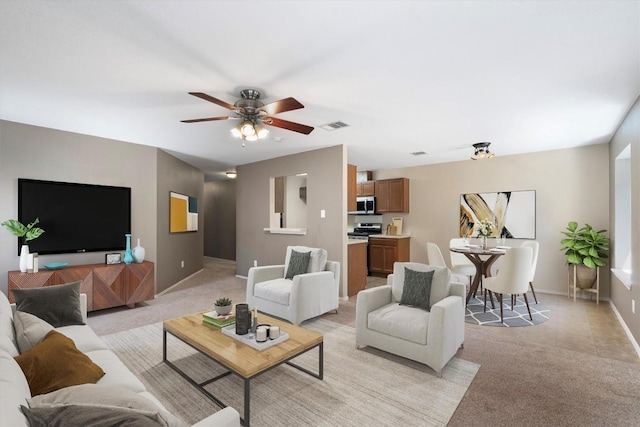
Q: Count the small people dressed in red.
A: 0